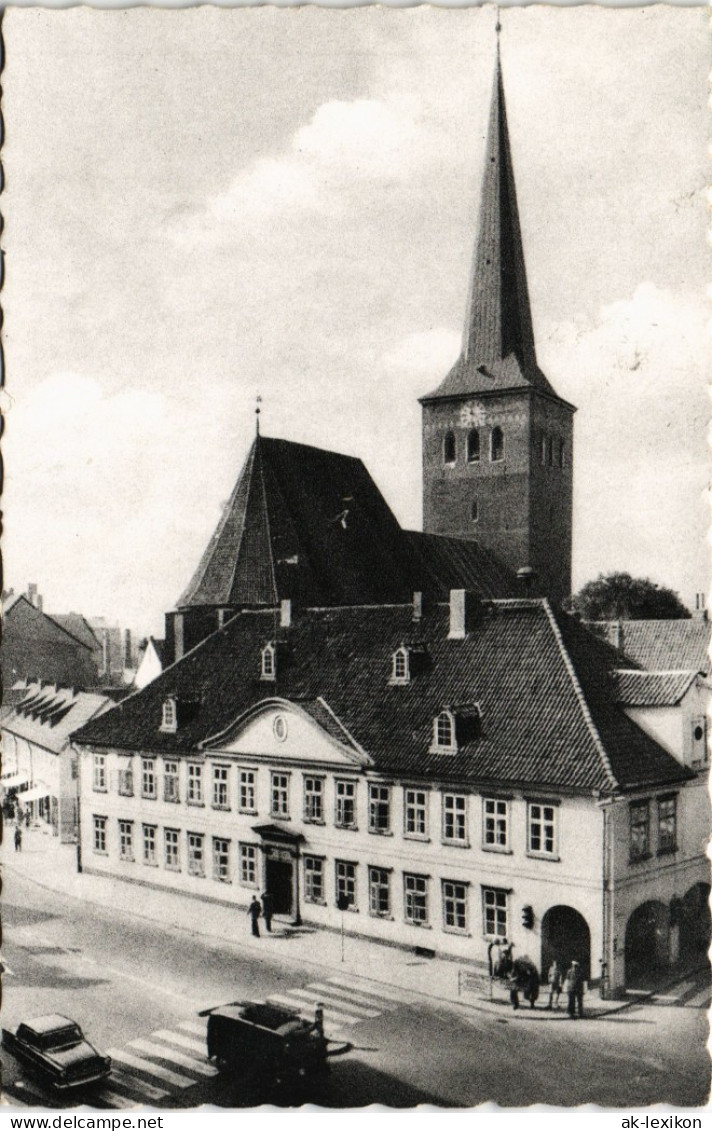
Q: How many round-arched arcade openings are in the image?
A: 3